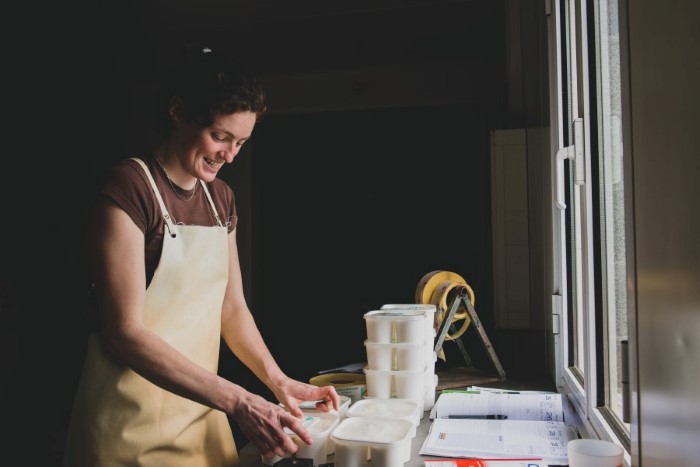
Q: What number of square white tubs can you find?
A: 12